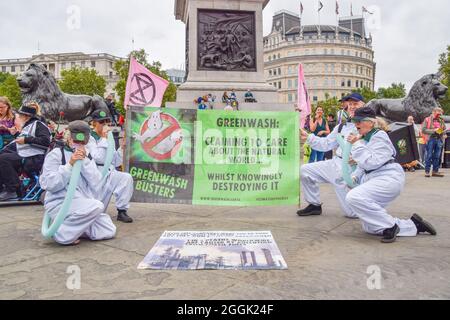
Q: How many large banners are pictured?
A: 2